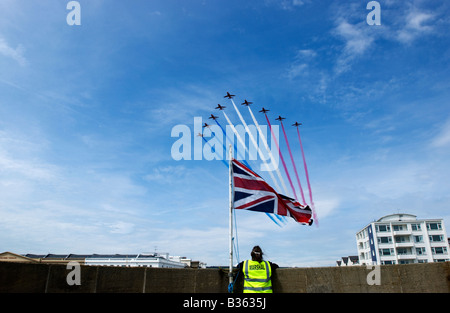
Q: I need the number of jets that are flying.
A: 9